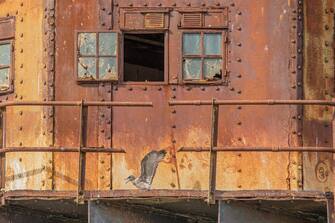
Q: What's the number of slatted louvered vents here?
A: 2